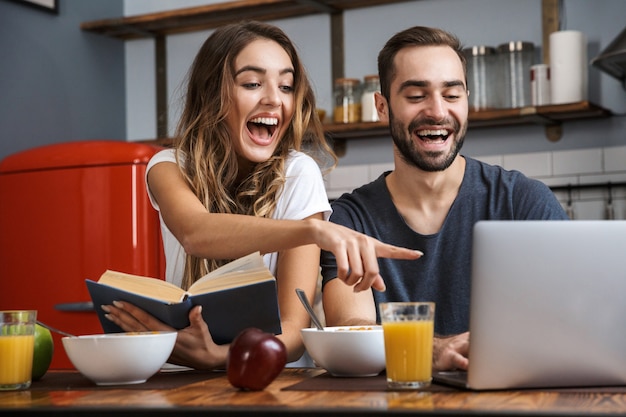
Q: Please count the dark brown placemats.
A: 2